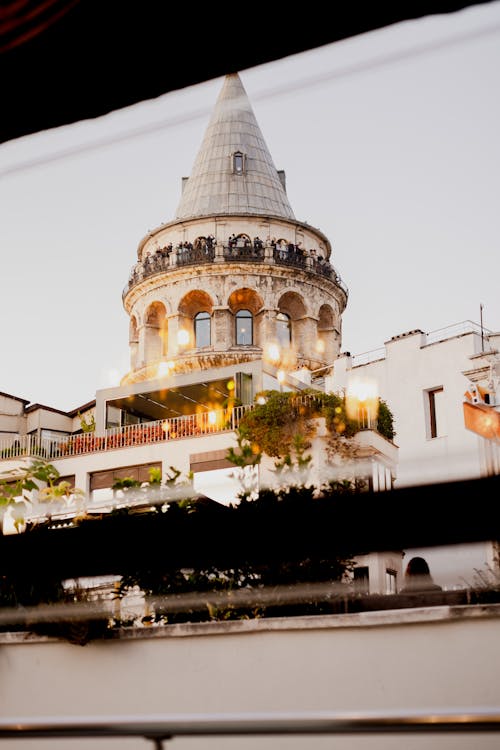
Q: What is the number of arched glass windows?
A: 3